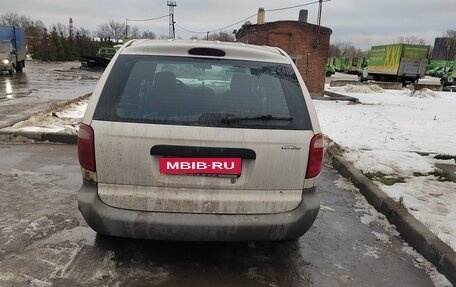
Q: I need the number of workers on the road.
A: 0